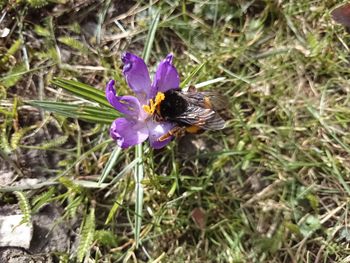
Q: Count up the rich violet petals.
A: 5